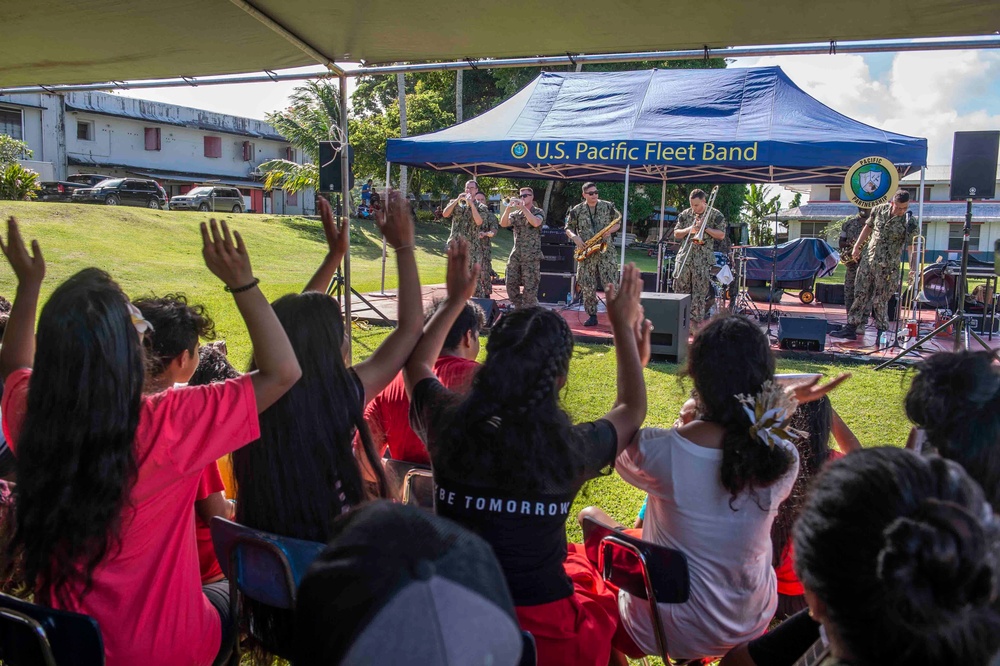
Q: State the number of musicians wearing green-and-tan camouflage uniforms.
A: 7